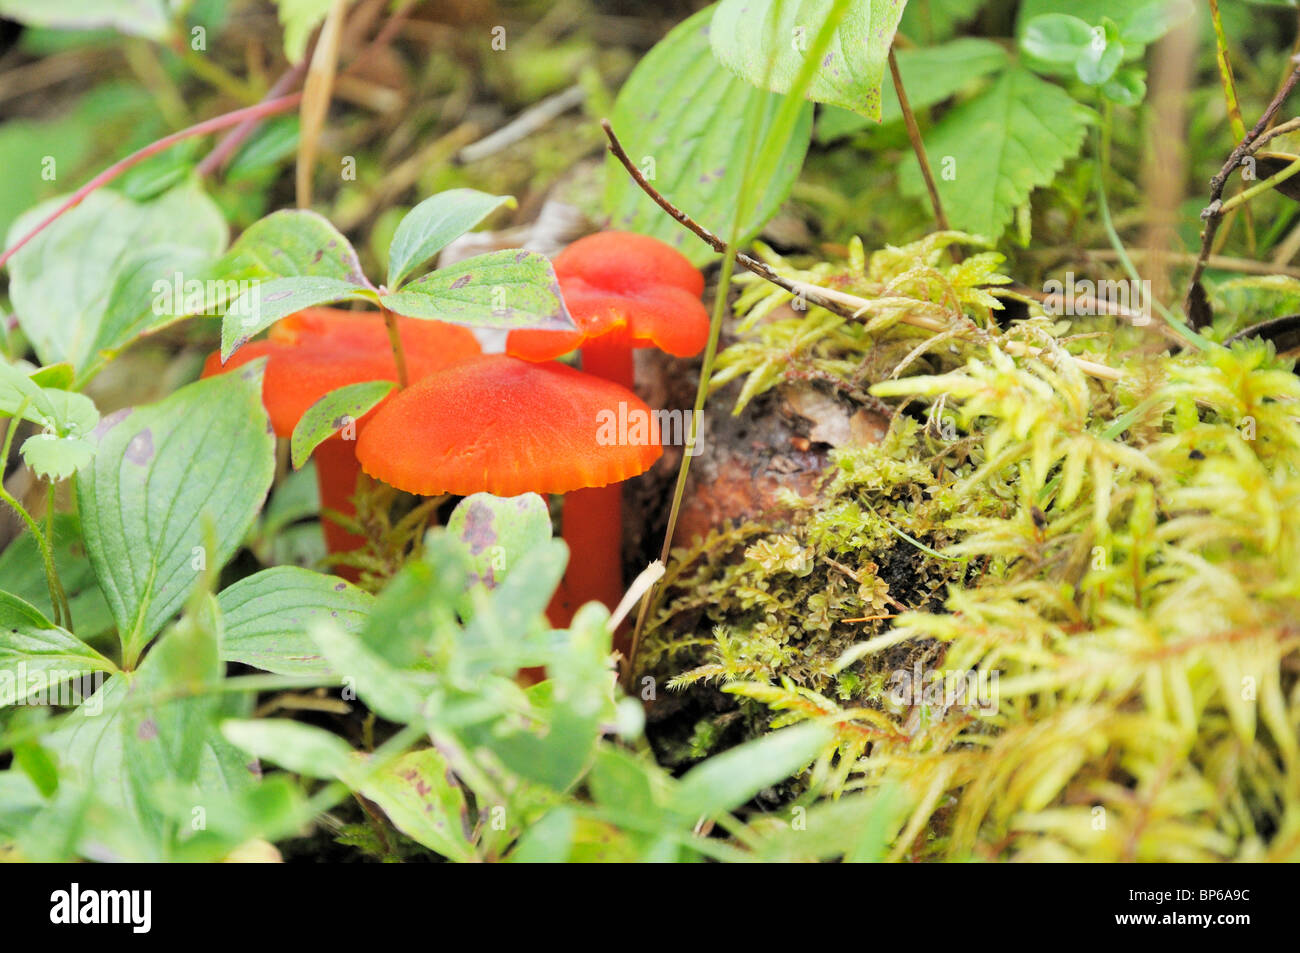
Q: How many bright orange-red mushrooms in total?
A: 3